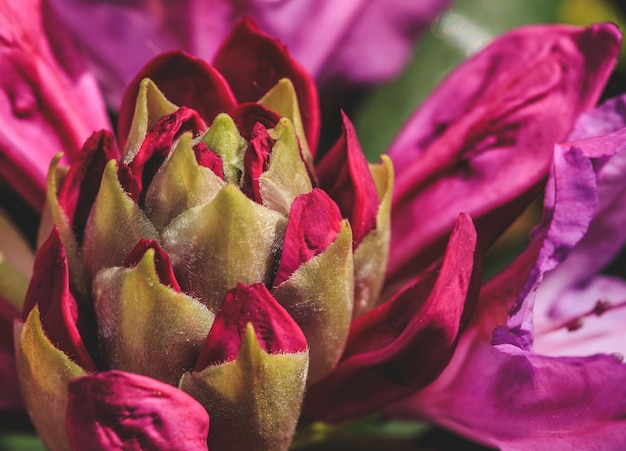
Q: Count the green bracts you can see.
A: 13